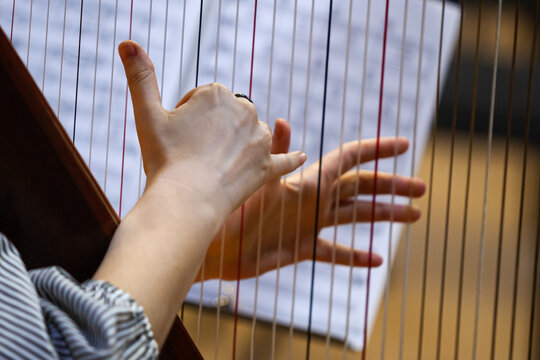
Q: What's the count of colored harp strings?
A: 7